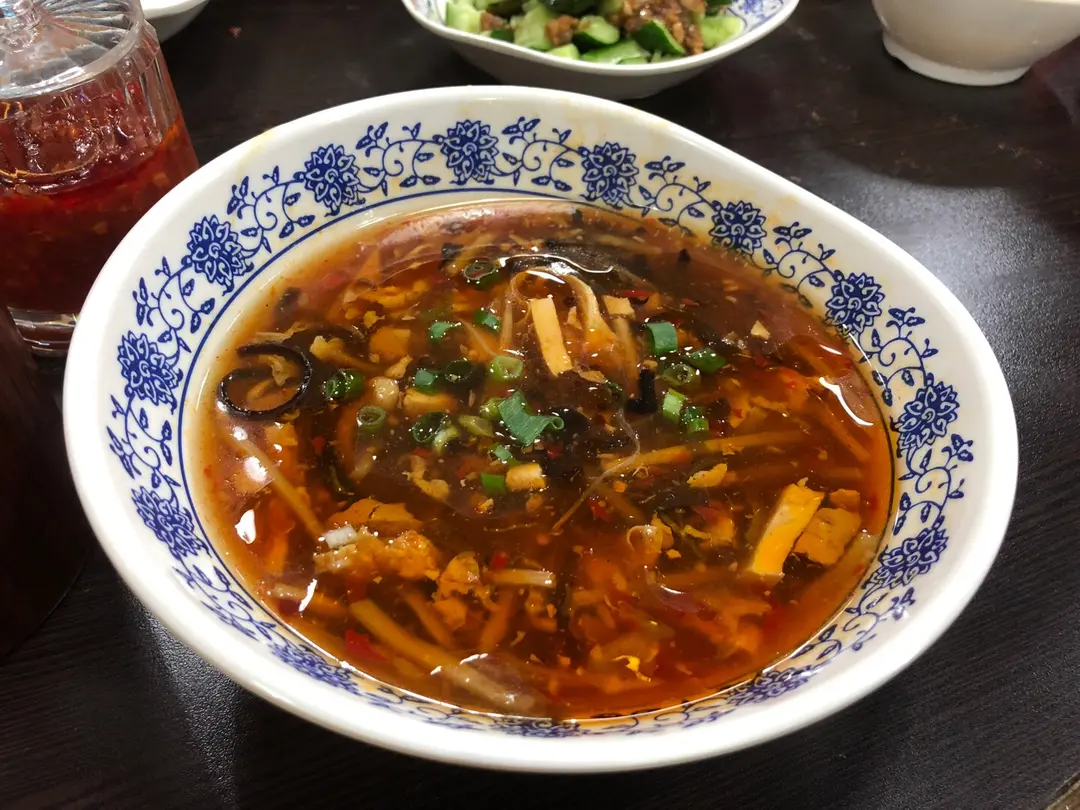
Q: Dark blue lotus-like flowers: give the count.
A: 13